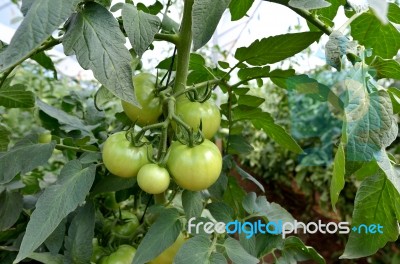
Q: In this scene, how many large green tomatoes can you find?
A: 4